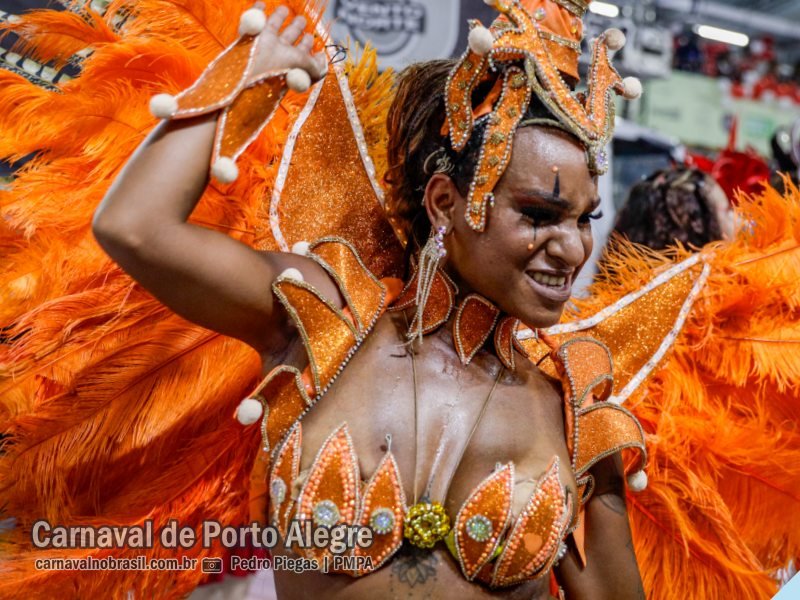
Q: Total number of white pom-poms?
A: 11